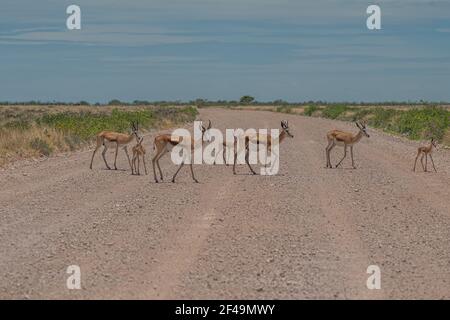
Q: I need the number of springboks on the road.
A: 7